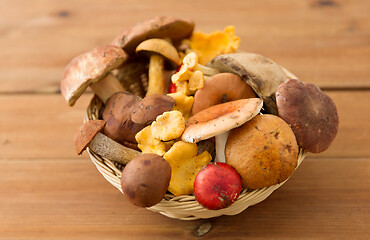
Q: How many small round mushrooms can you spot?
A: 2